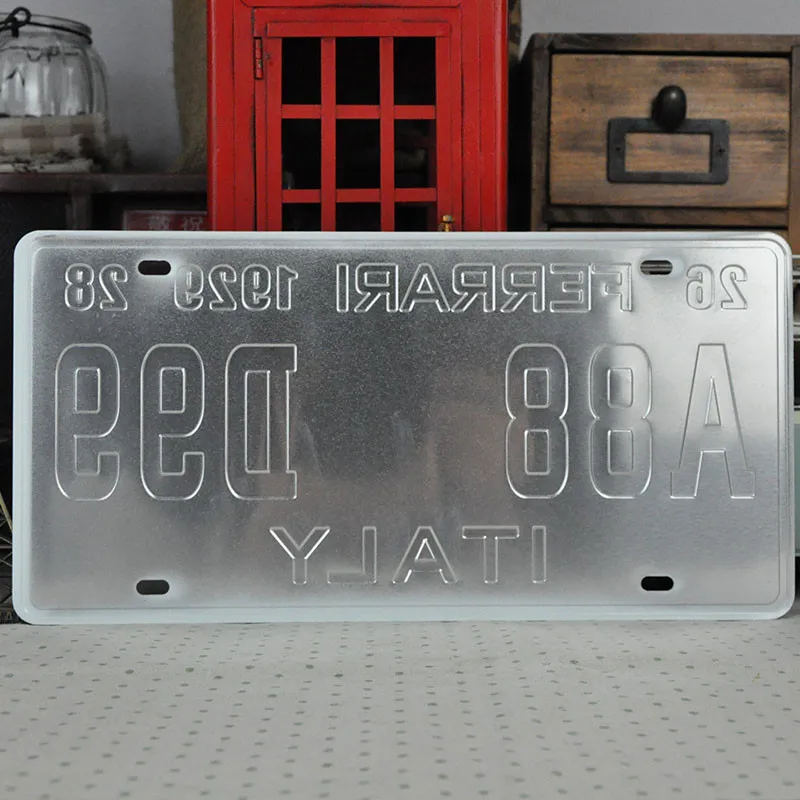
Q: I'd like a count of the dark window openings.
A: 9